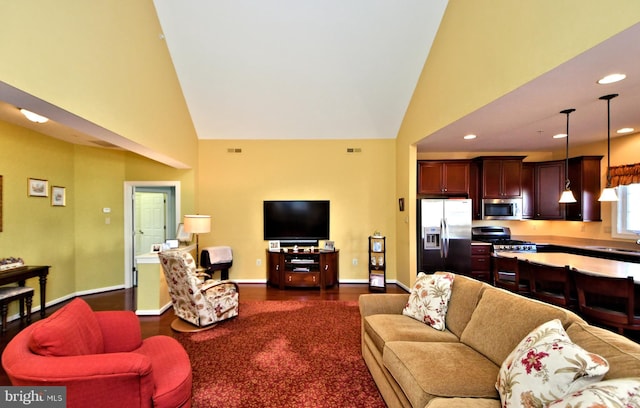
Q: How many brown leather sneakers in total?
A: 0